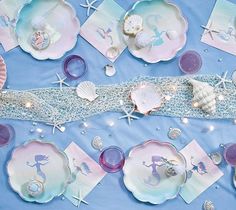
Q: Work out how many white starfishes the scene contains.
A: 7